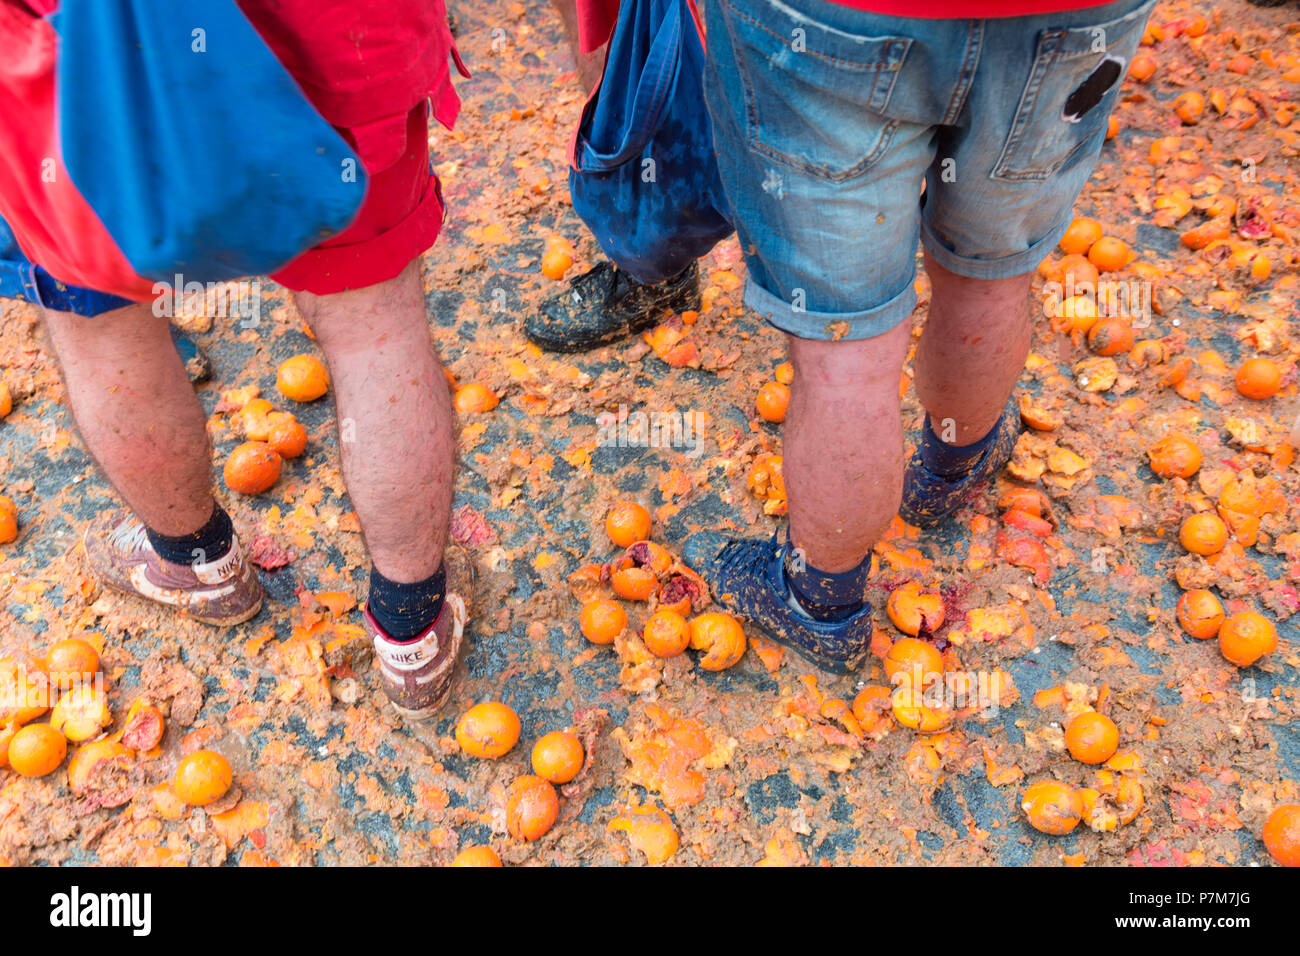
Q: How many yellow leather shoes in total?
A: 0